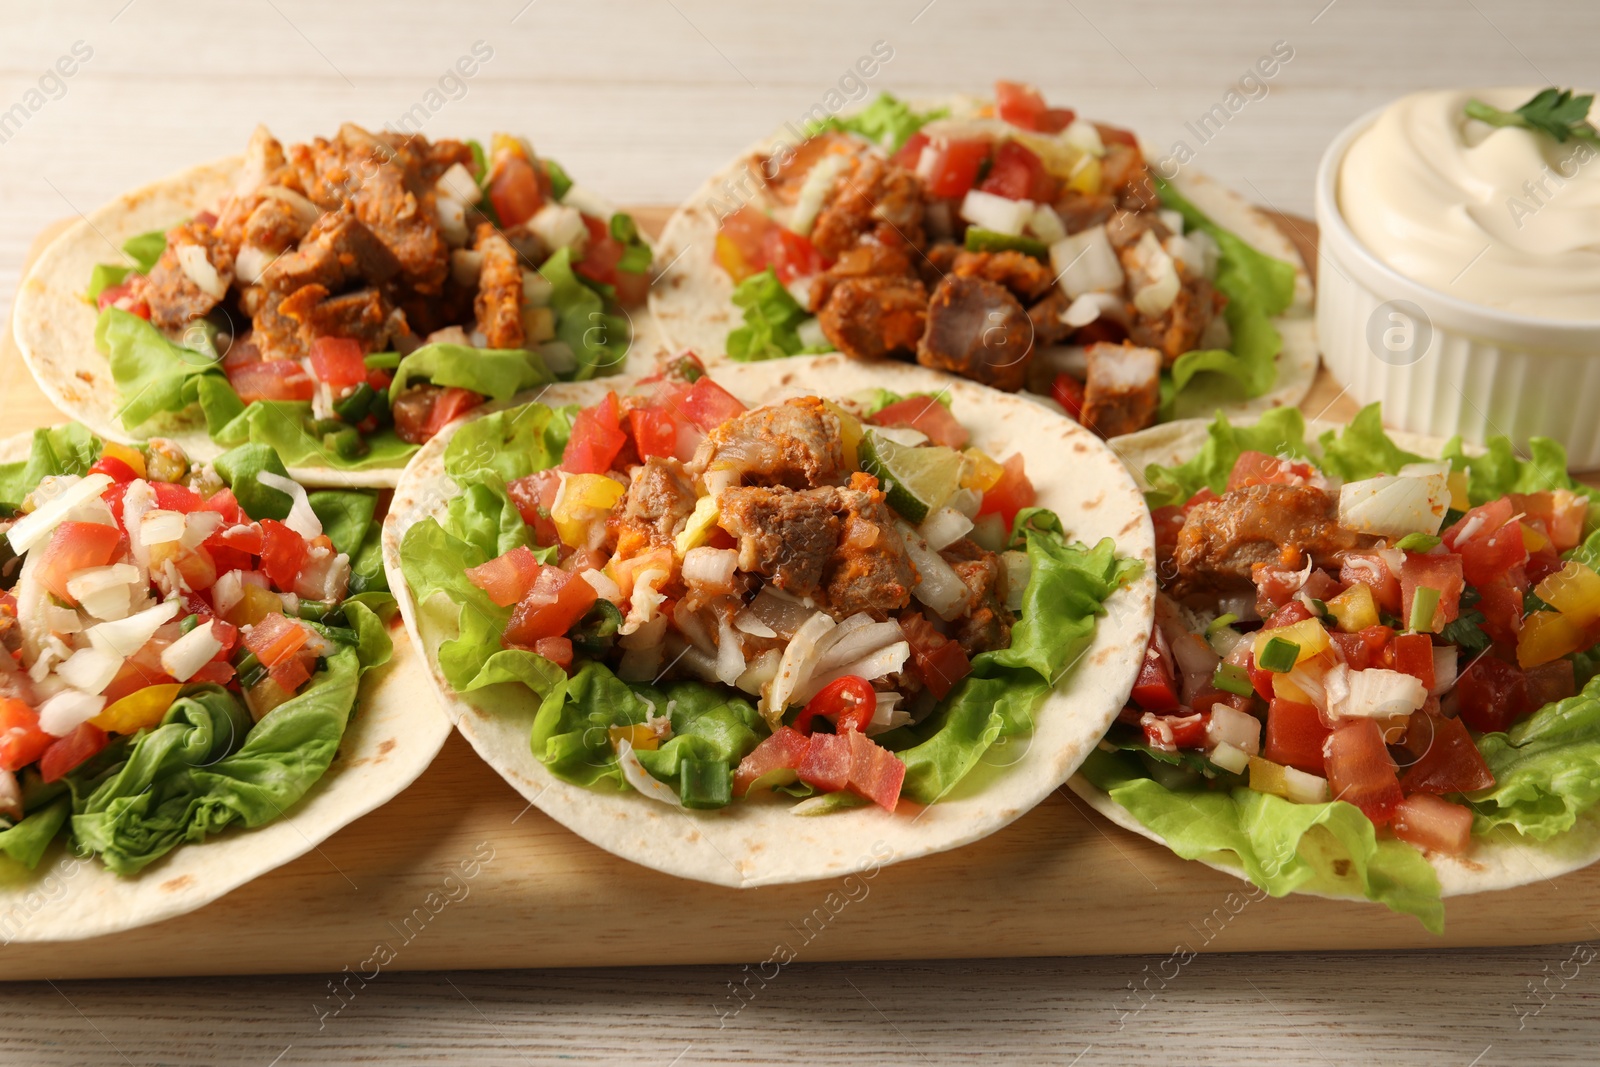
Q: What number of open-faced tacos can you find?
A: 5